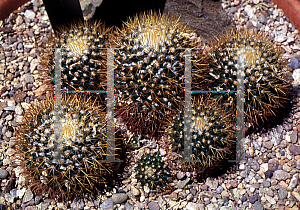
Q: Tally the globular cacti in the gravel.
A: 6